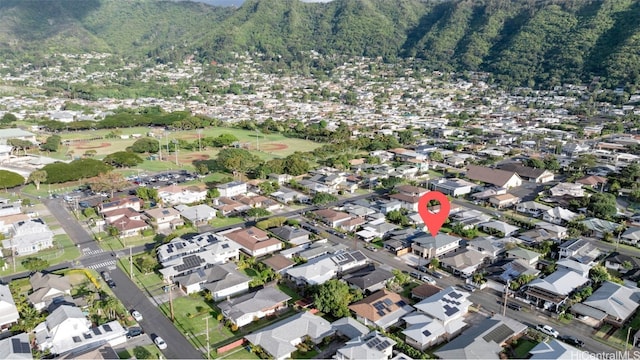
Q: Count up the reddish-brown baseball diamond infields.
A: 4